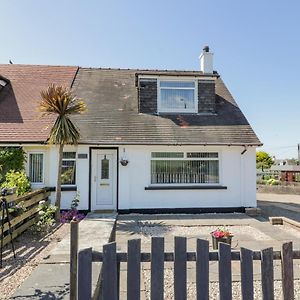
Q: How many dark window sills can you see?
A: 2